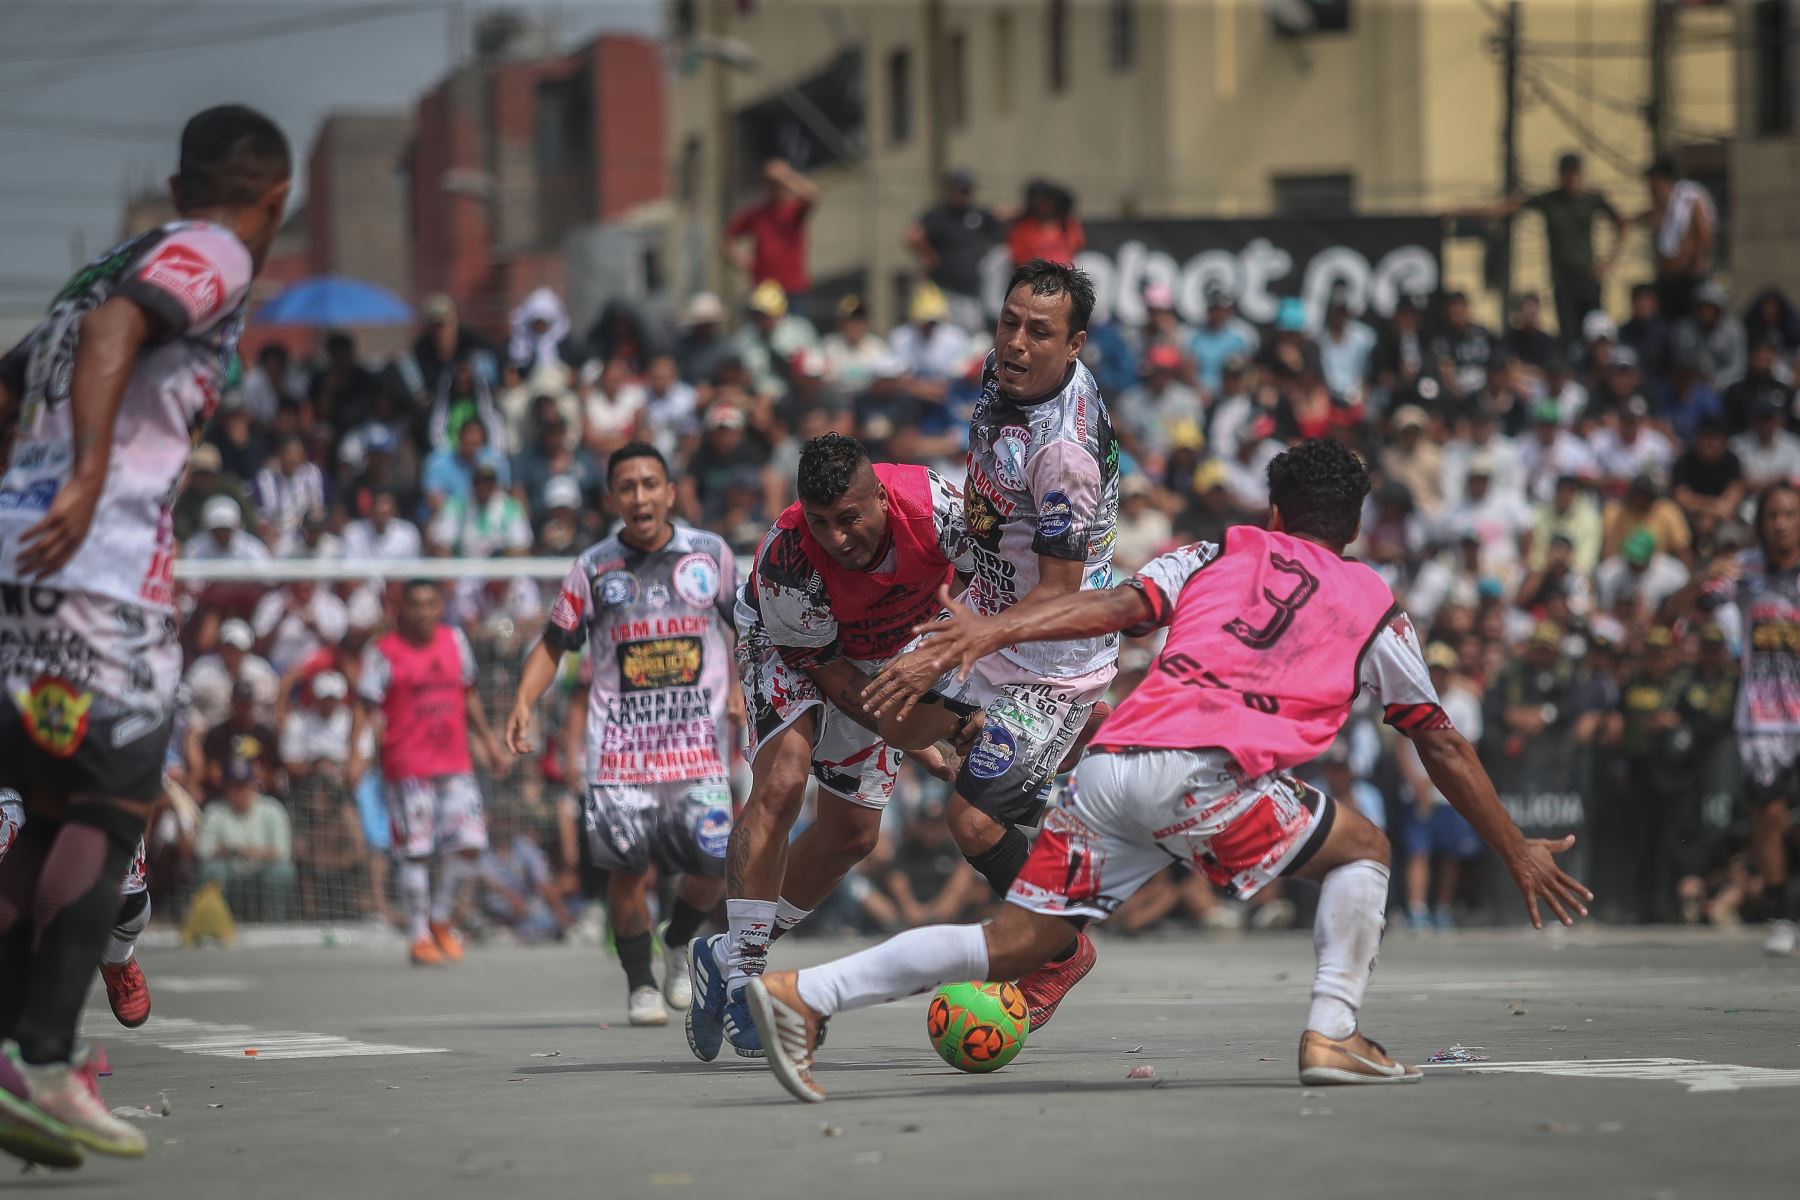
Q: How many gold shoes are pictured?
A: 2